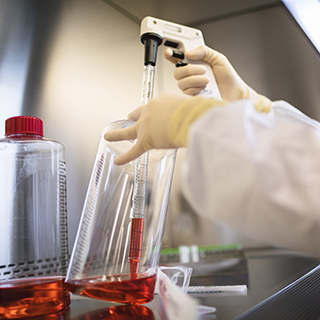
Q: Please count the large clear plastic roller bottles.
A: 2